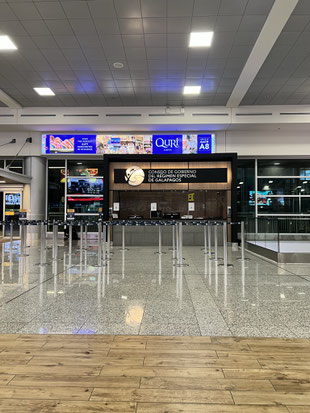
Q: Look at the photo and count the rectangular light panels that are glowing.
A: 4